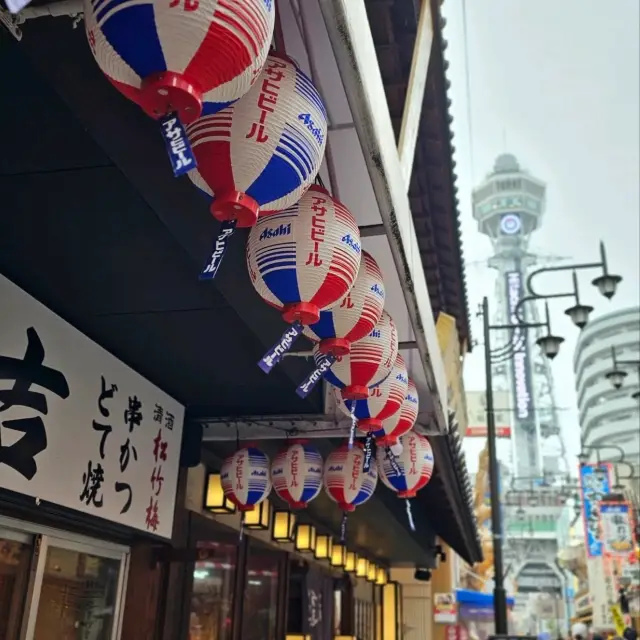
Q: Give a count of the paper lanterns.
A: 11